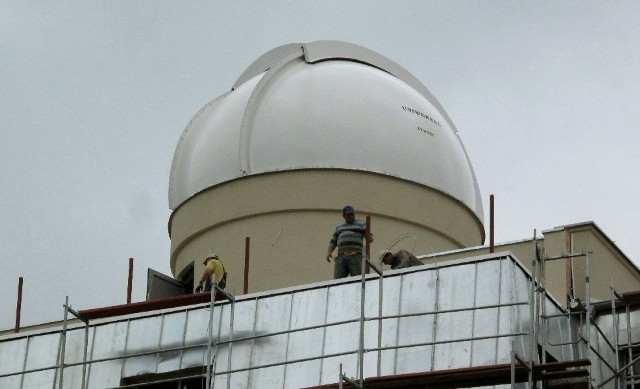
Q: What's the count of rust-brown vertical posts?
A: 5